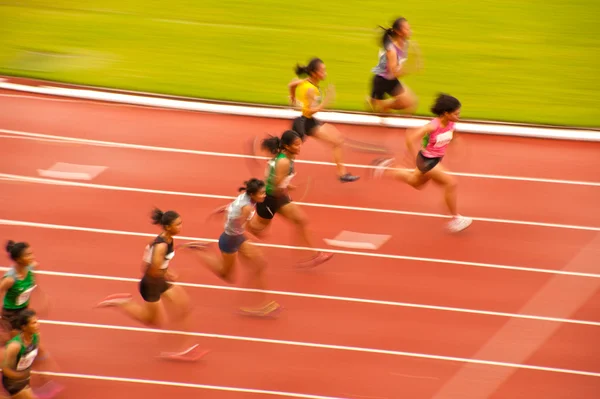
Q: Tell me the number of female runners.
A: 8